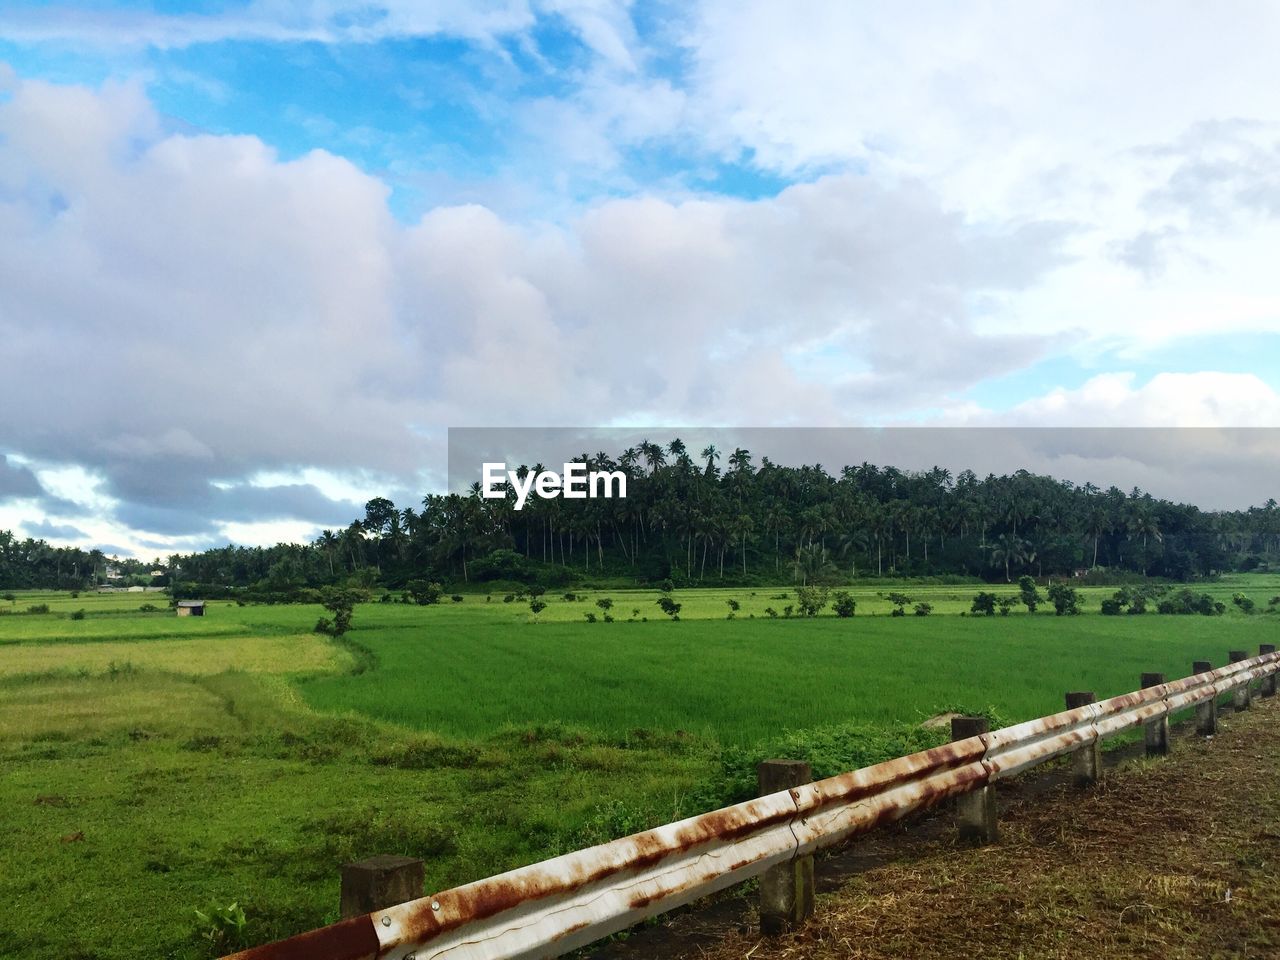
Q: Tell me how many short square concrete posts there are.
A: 8